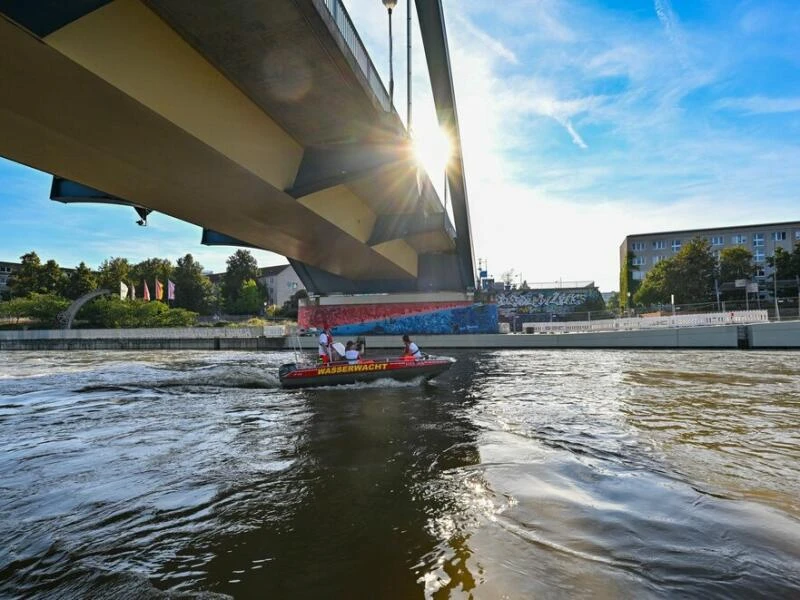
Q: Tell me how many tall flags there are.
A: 5